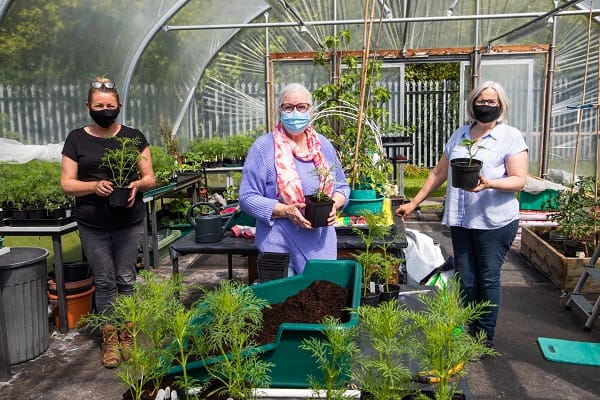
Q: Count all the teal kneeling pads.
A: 1